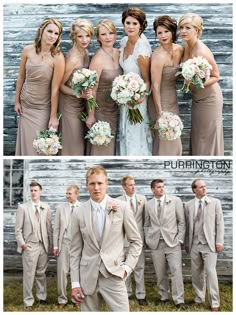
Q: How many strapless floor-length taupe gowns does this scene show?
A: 5